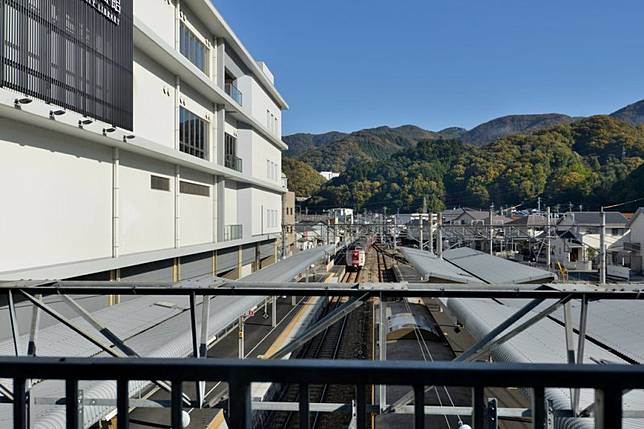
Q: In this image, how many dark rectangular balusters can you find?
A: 11